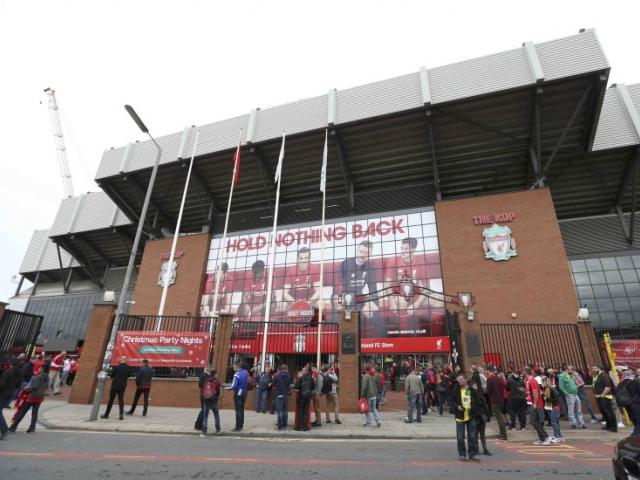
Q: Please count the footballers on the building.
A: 5